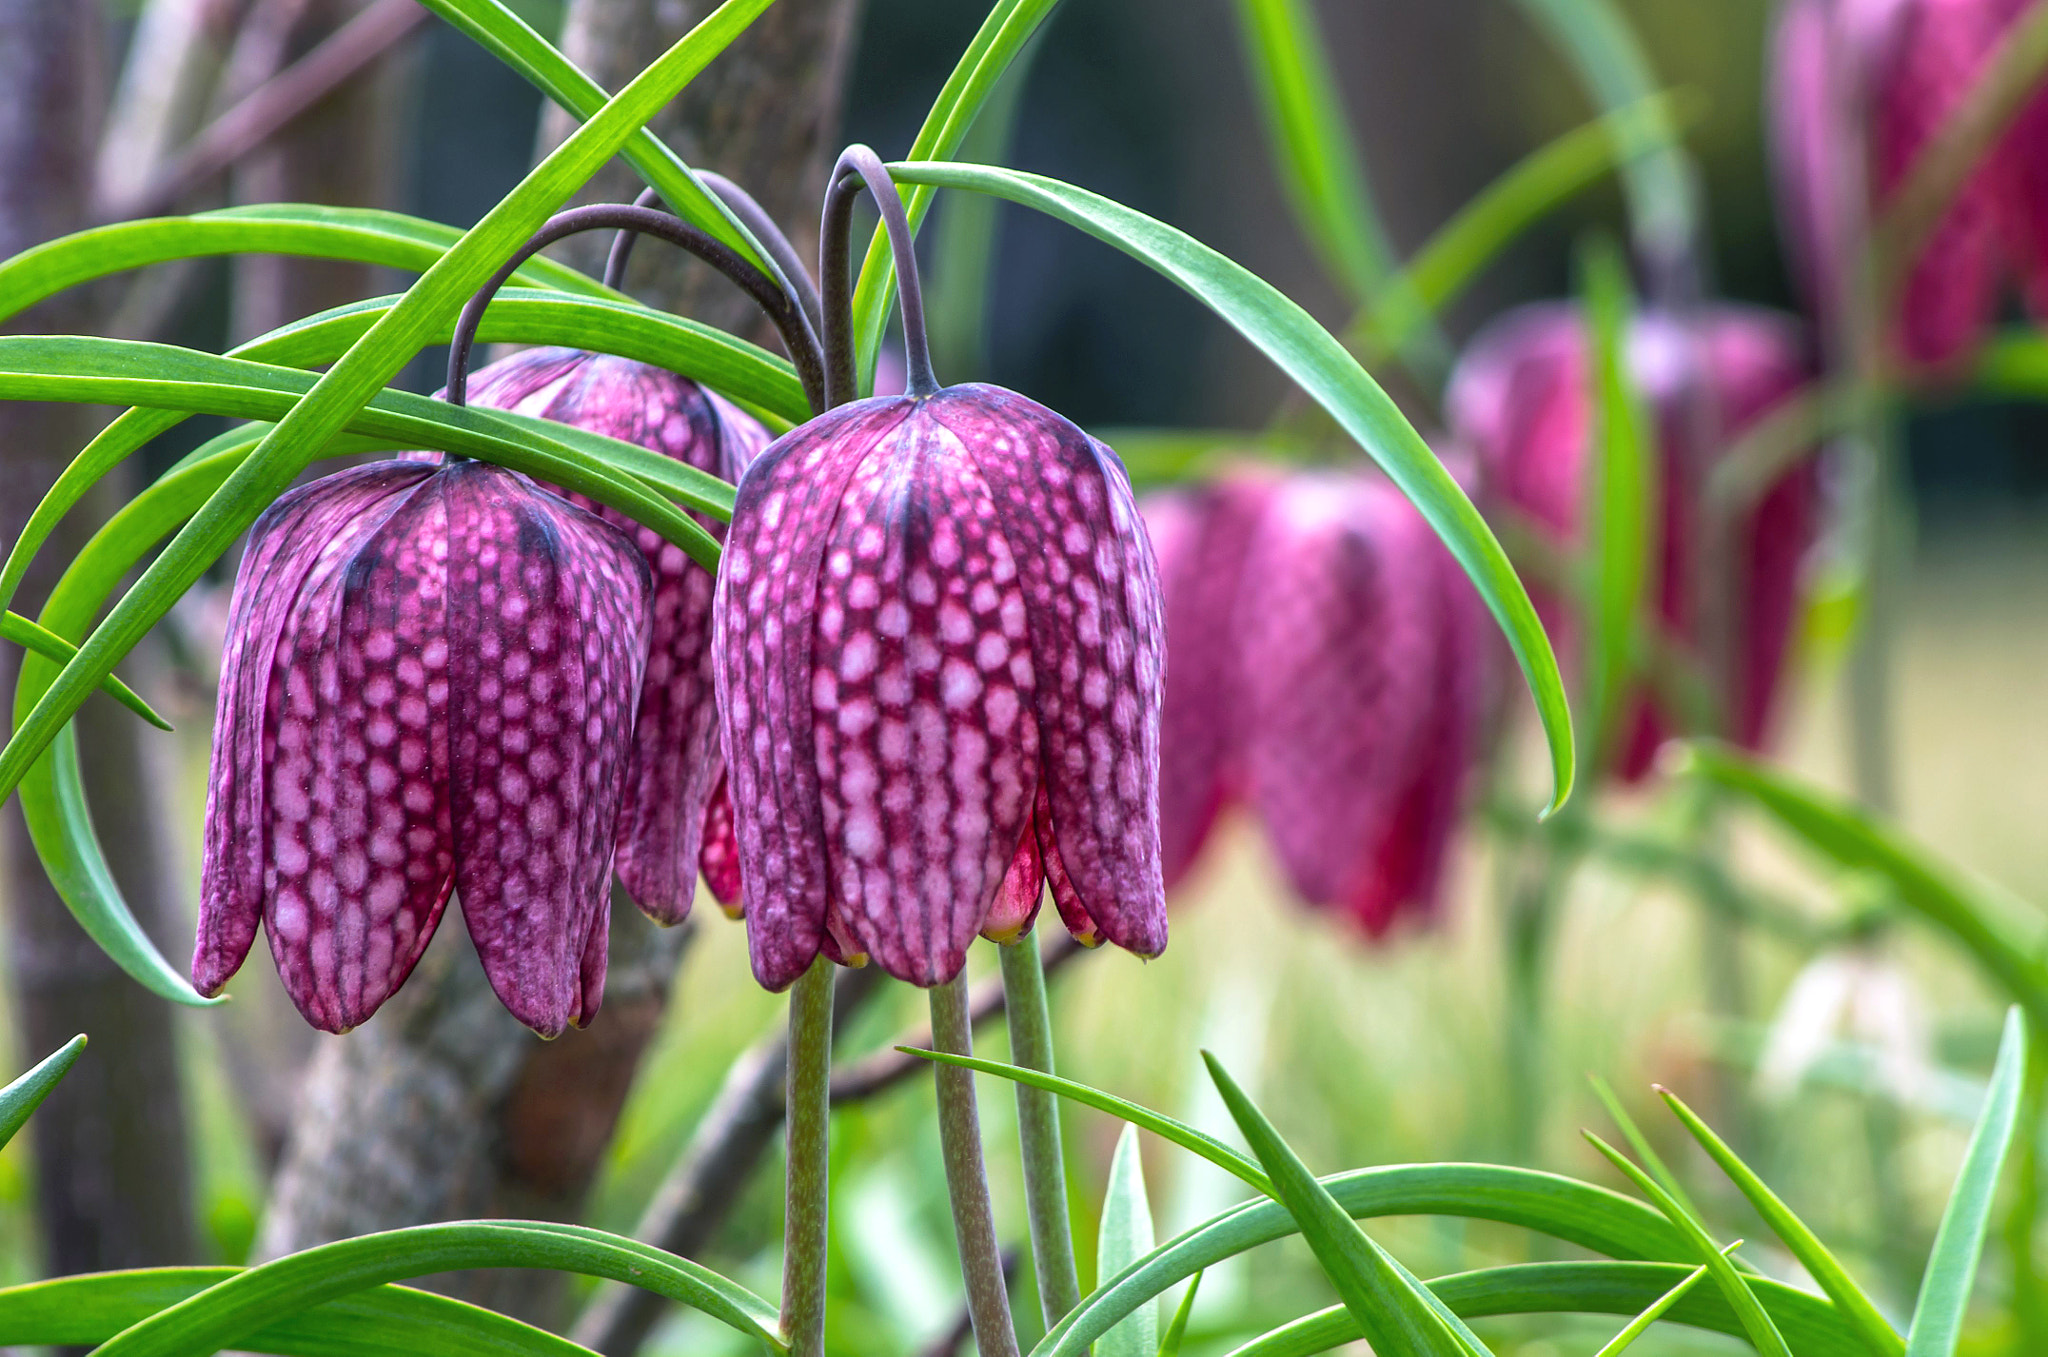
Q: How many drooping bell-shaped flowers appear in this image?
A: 6